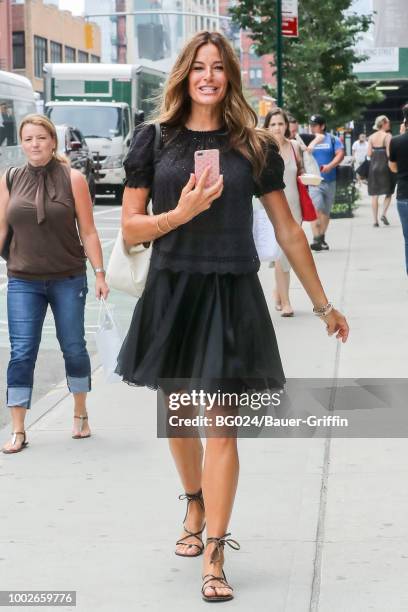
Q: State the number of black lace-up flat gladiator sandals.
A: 2